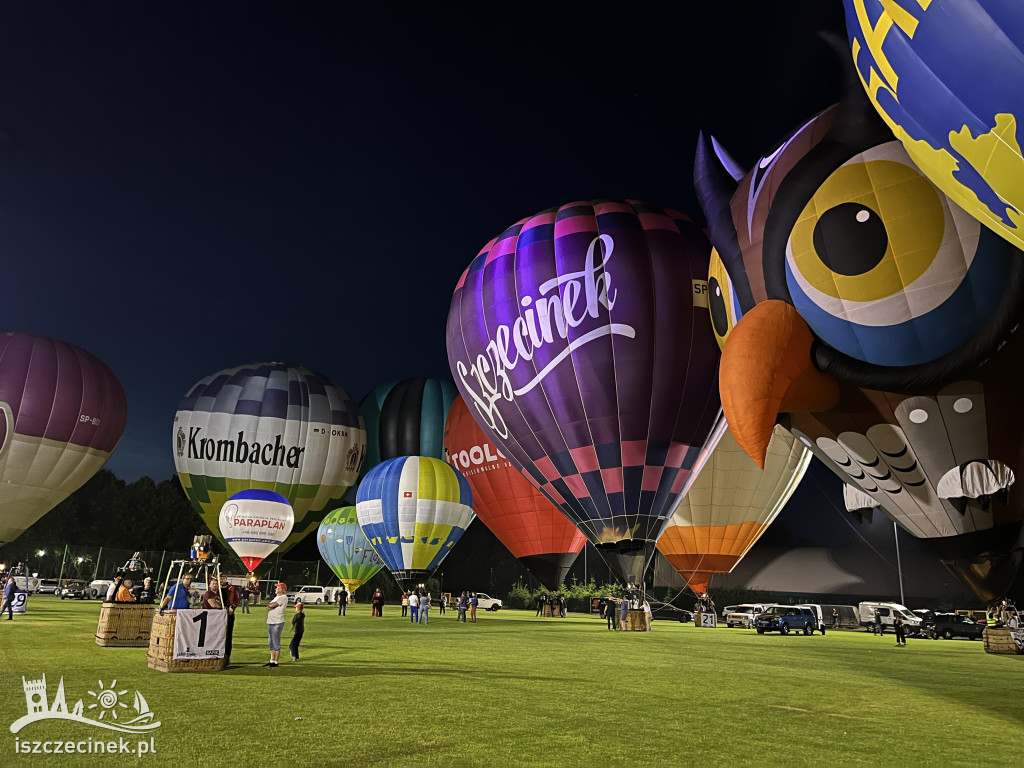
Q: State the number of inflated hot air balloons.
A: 11